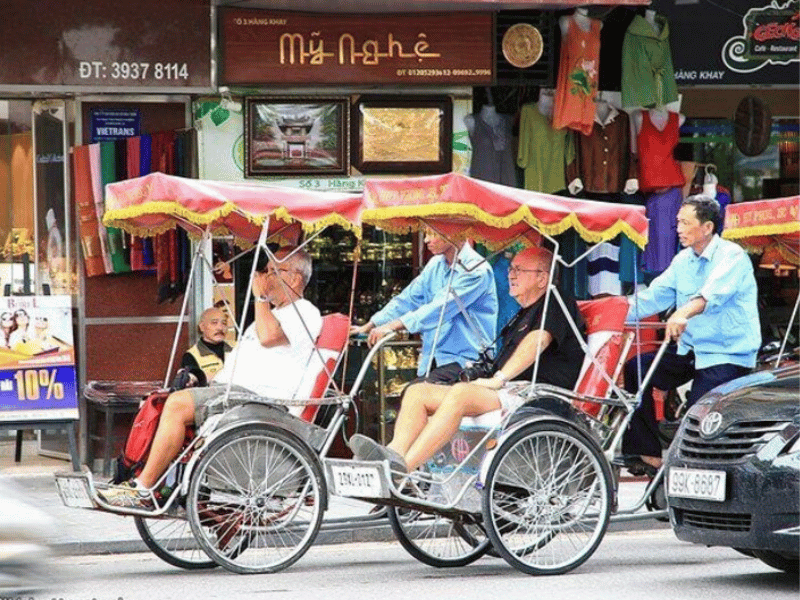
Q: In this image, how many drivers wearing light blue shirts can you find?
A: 2